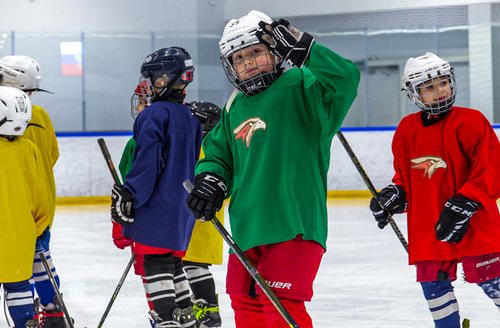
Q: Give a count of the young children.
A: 7